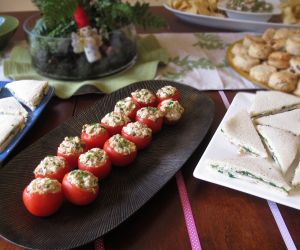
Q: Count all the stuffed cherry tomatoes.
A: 14